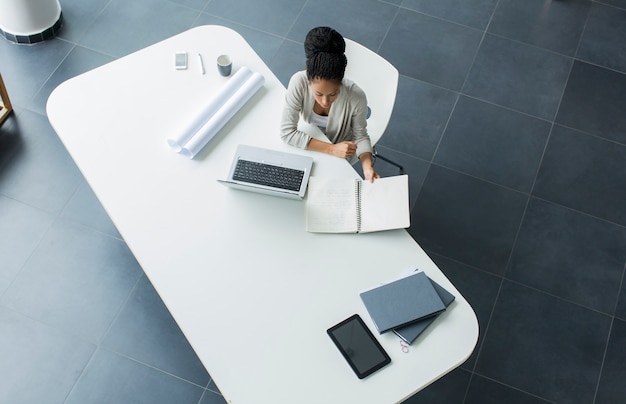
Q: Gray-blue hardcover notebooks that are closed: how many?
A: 2